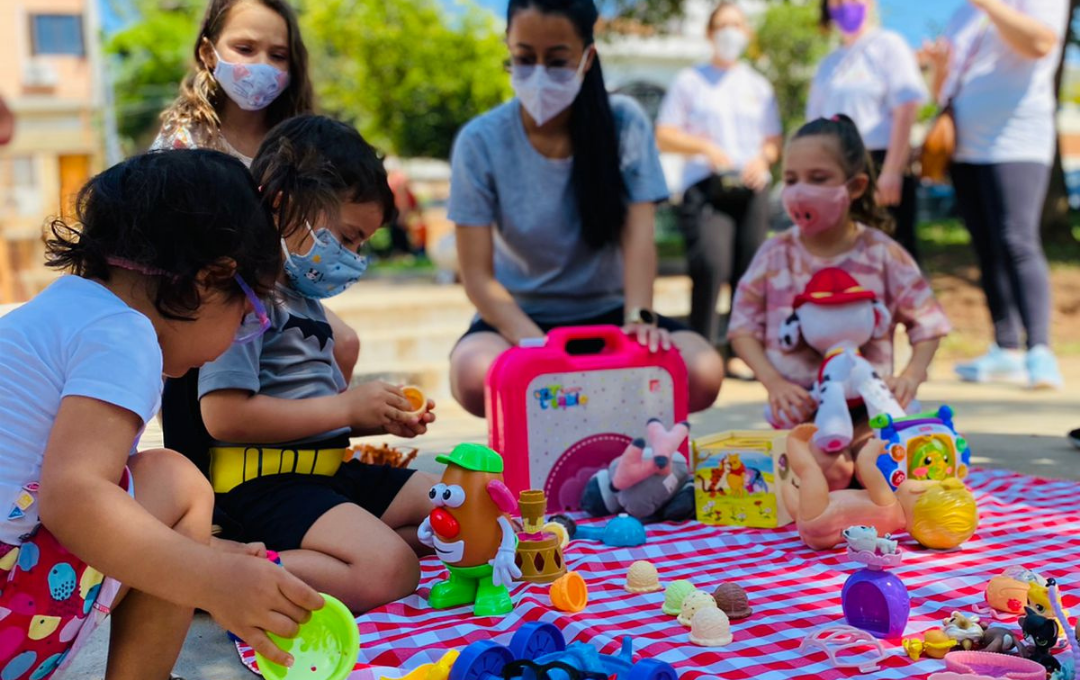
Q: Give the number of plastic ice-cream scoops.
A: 5